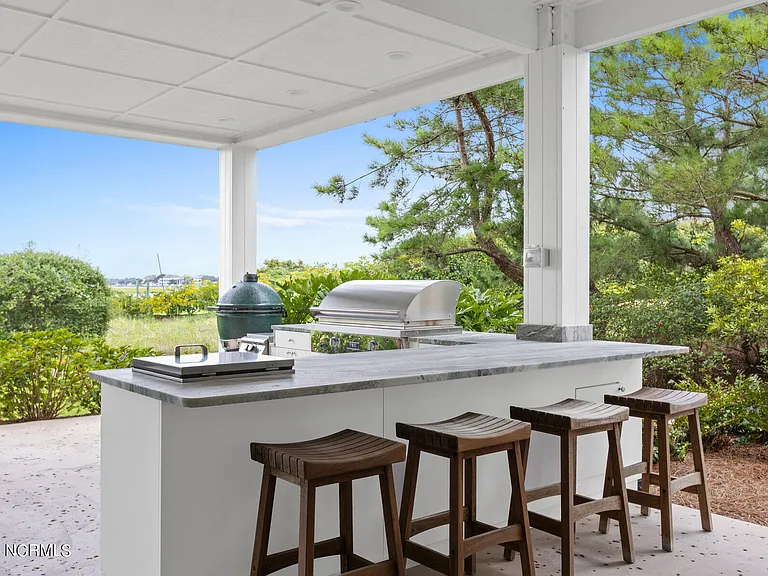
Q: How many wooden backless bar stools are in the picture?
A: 4